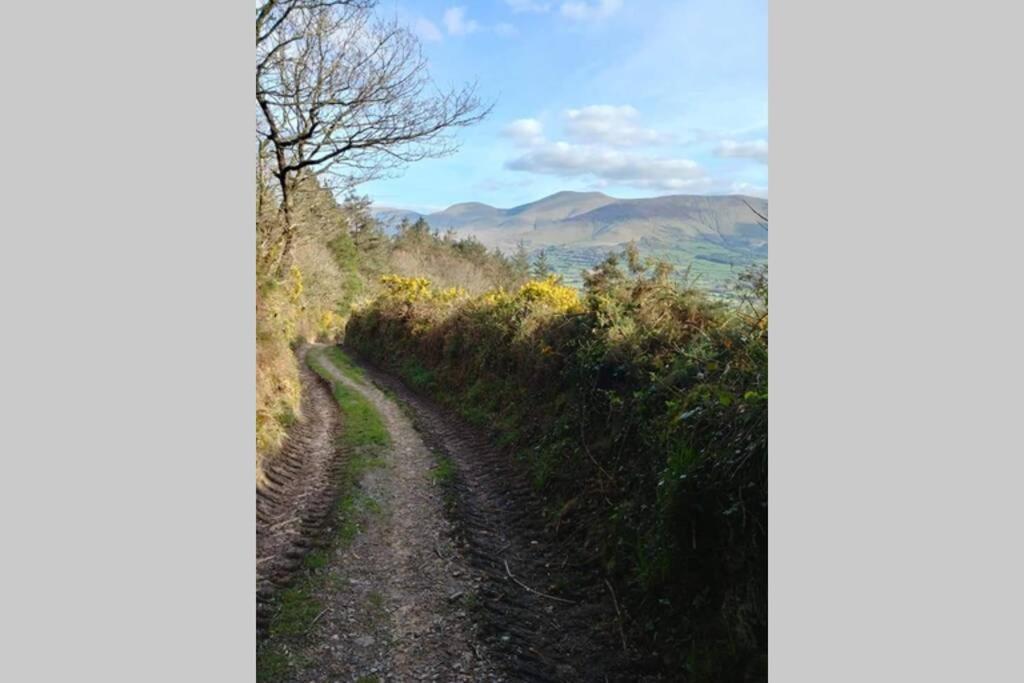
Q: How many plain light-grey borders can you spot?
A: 2